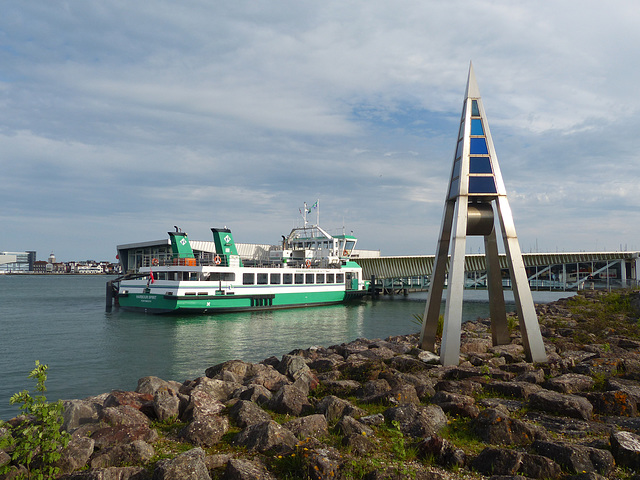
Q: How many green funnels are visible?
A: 2